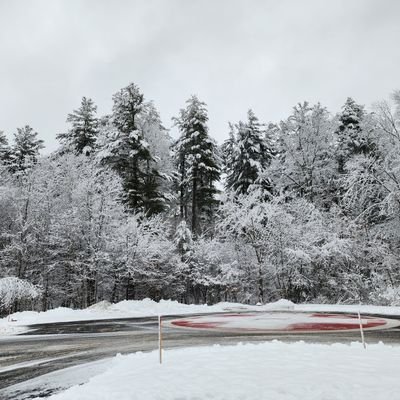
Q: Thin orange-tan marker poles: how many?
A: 2